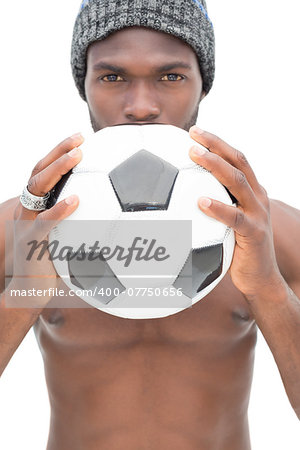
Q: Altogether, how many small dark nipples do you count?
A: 2